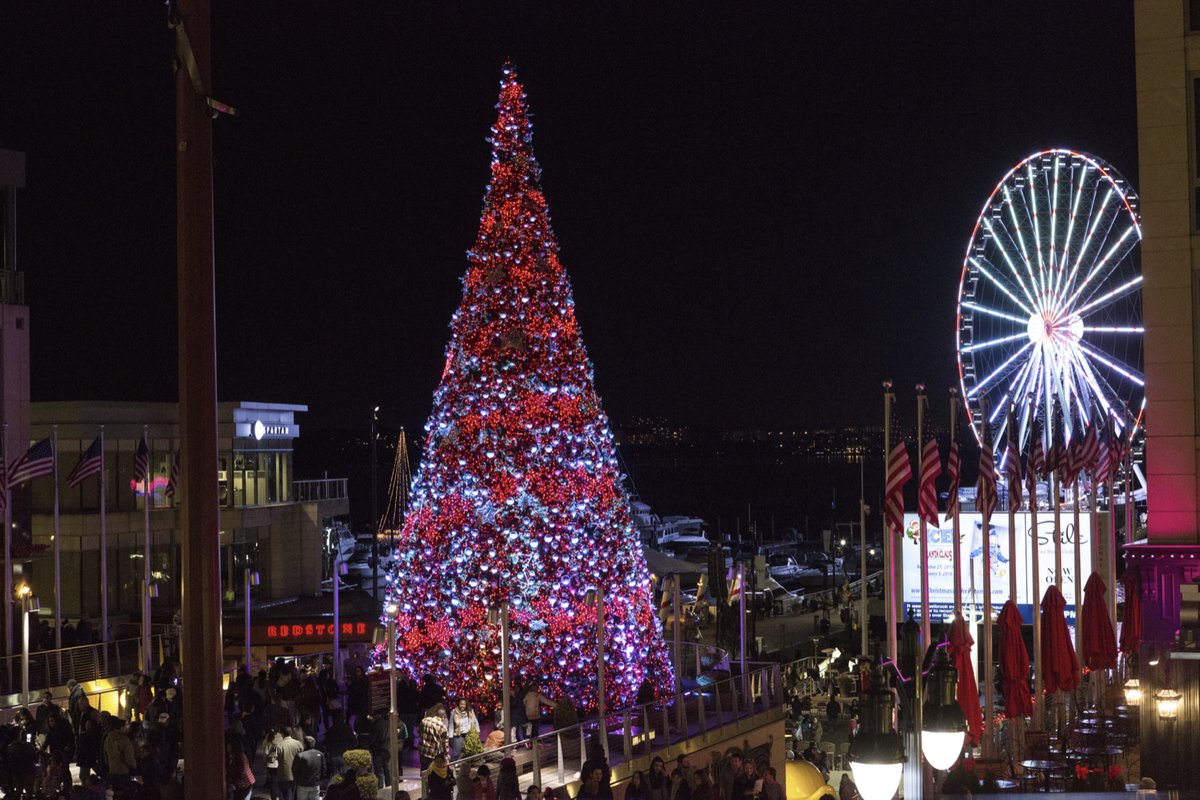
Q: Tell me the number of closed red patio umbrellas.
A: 5